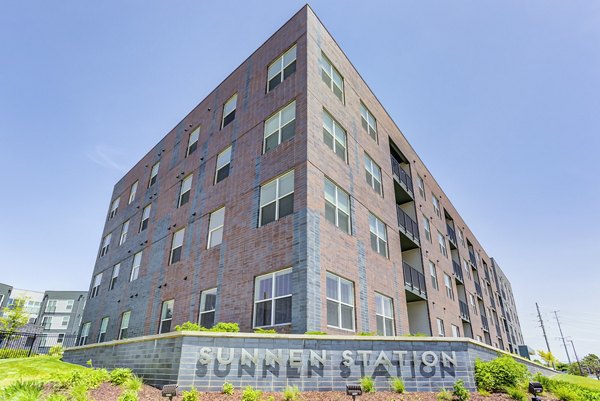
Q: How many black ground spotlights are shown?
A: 3